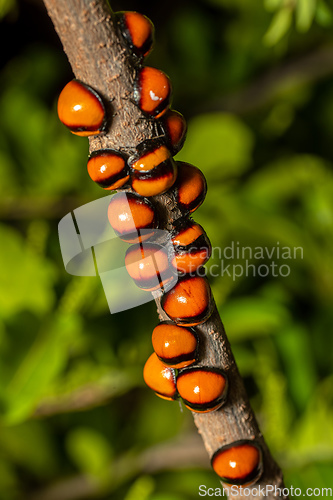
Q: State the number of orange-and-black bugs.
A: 15